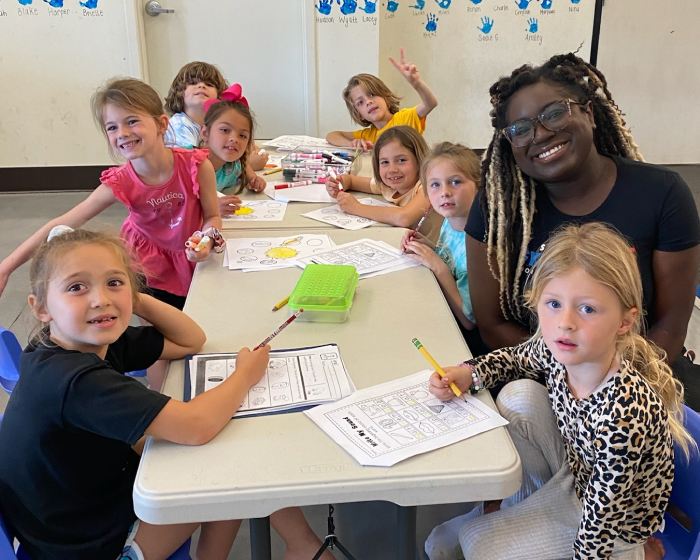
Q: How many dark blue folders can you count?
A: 1